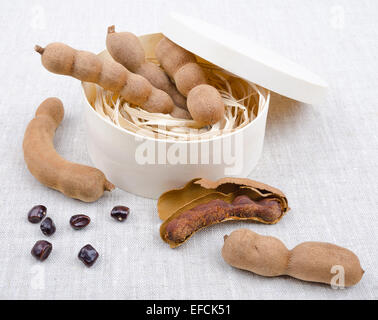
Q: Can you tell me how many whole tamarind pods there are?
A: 5